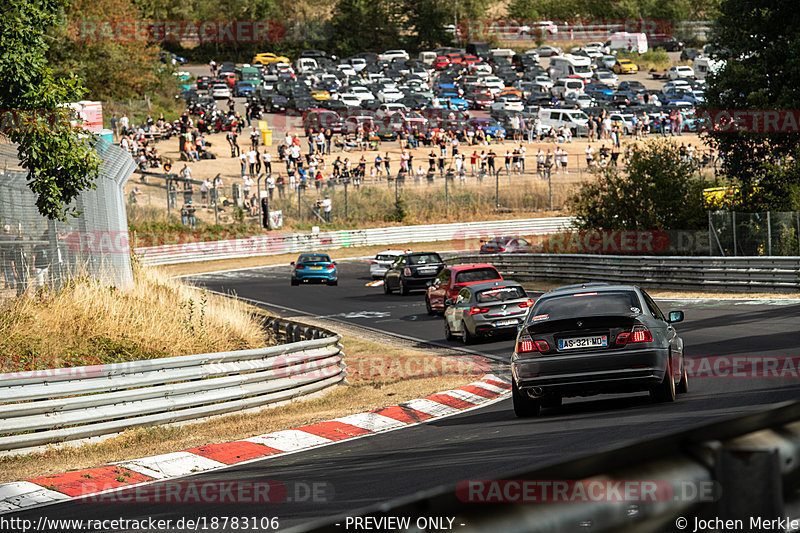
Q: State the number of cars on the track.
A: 7